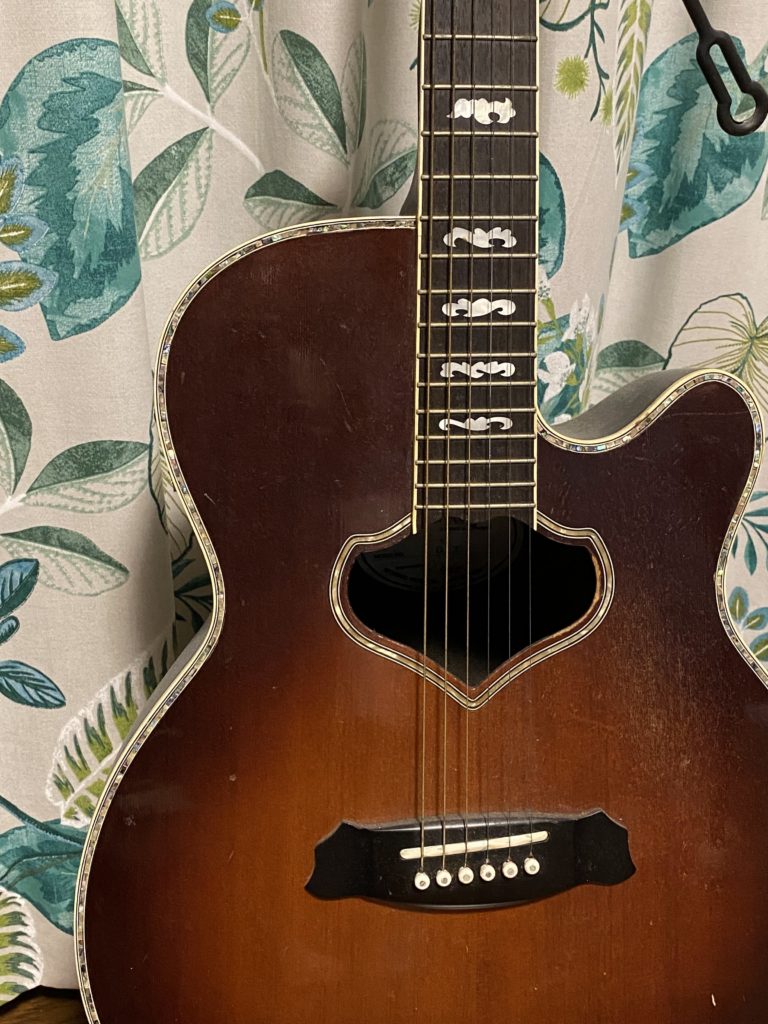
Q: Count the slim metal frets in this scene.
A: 15